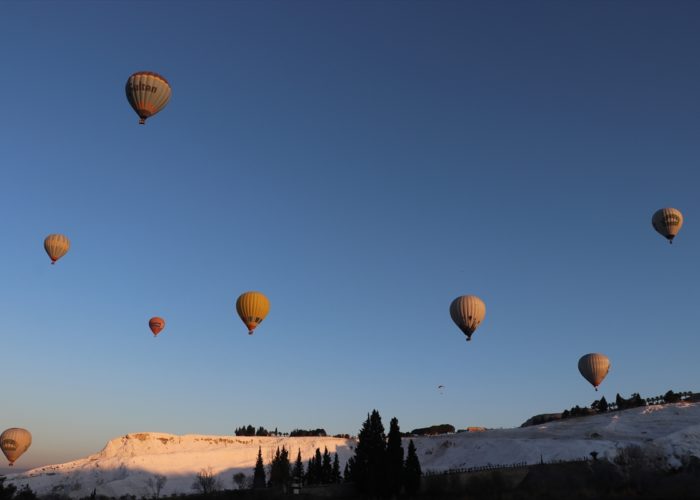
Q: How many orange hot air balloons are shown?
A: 1